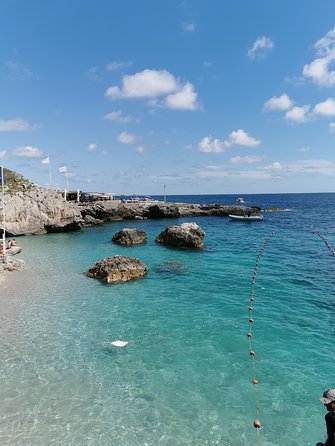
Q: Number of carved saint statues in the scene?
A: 0